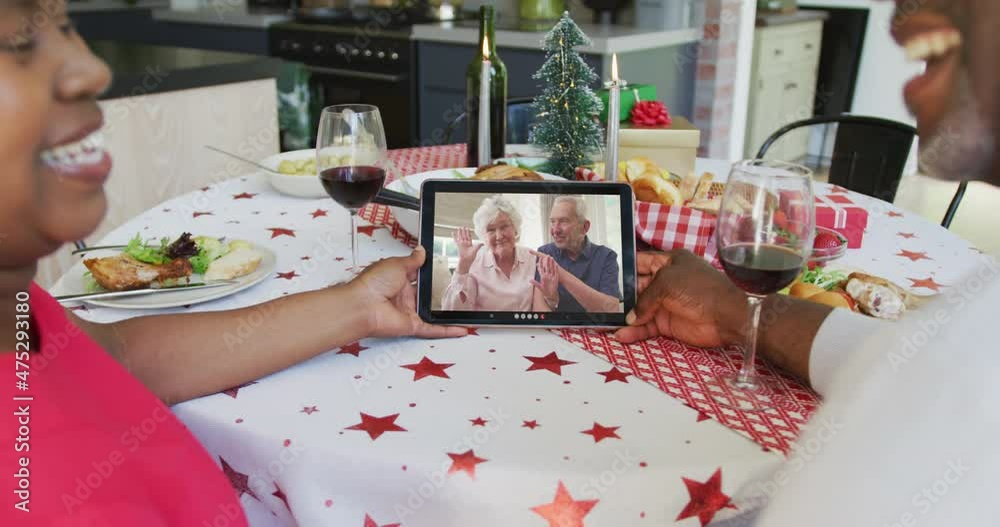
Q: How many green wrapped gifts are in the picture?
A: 1